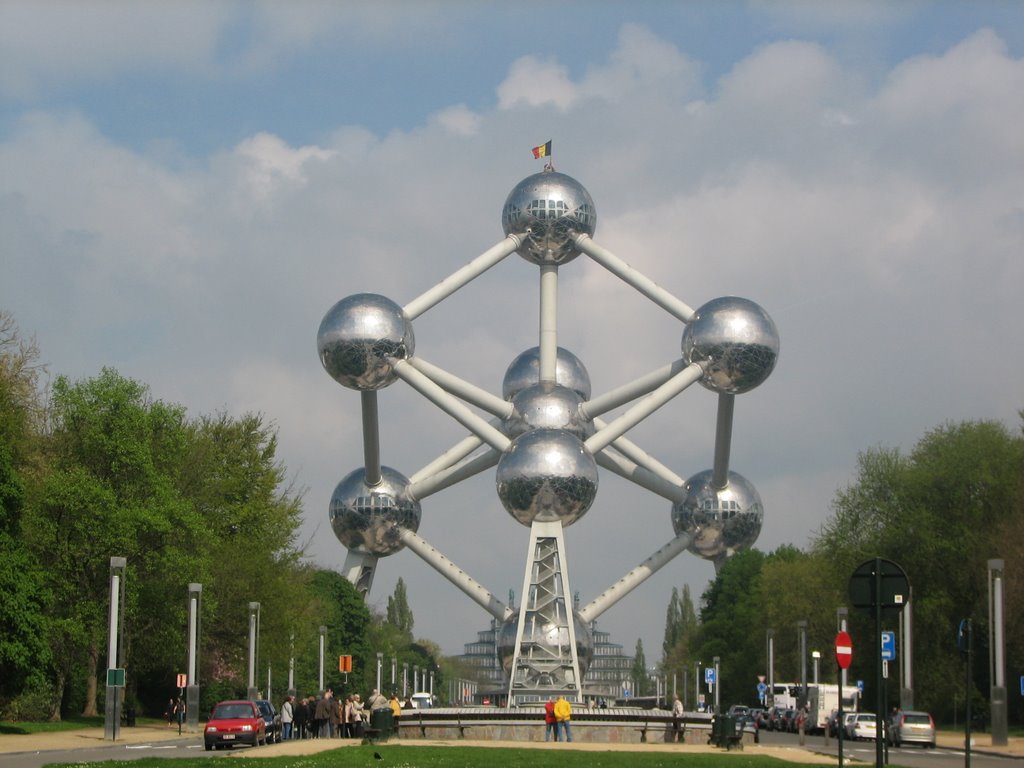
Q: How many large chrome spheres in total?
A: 9